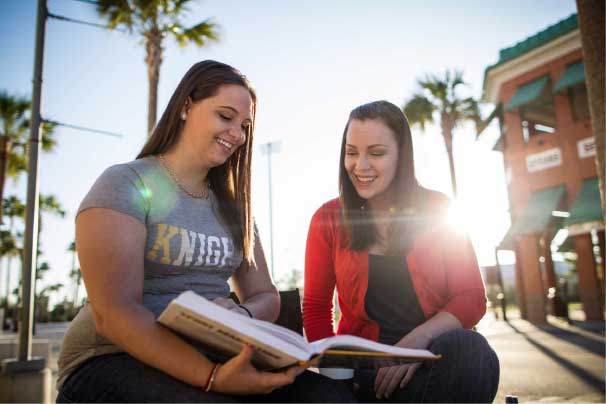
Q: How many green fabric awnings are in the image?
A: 4